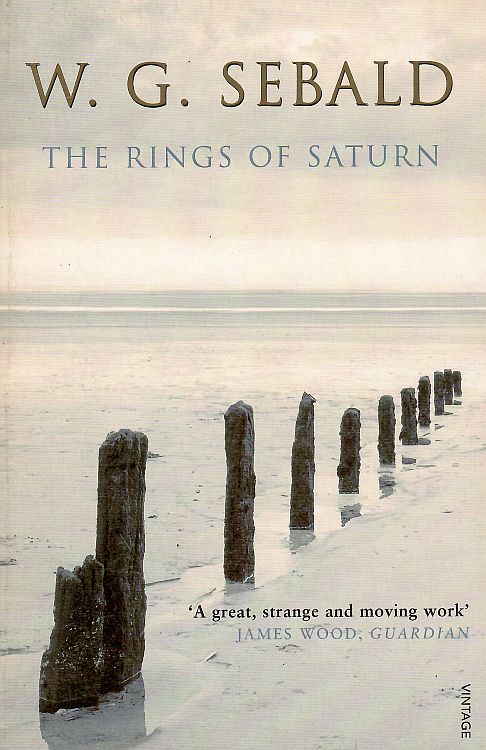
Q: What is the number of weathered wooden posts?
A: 11